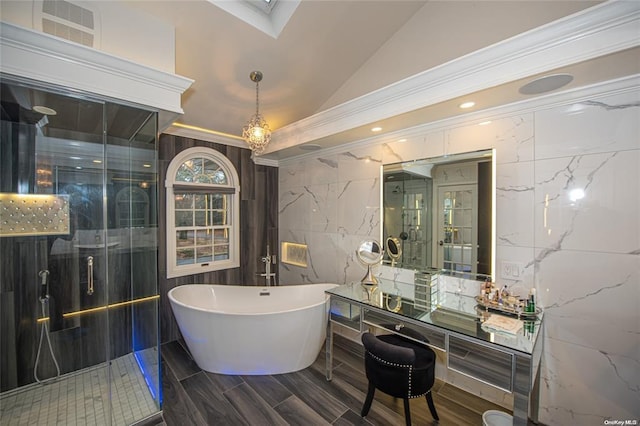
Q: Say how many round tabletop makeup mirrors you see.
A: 1